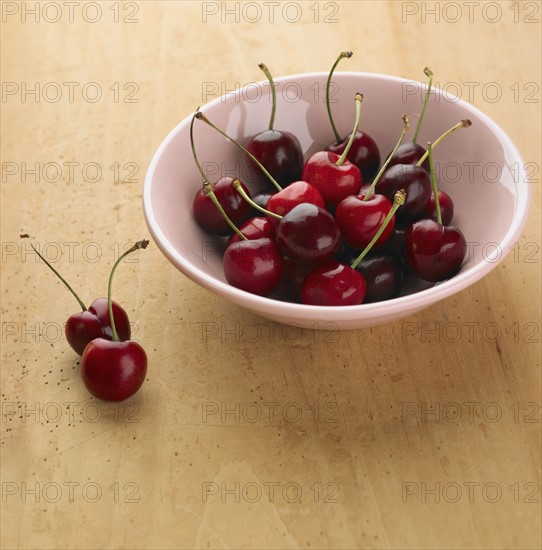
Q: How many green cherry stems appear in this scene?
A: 14